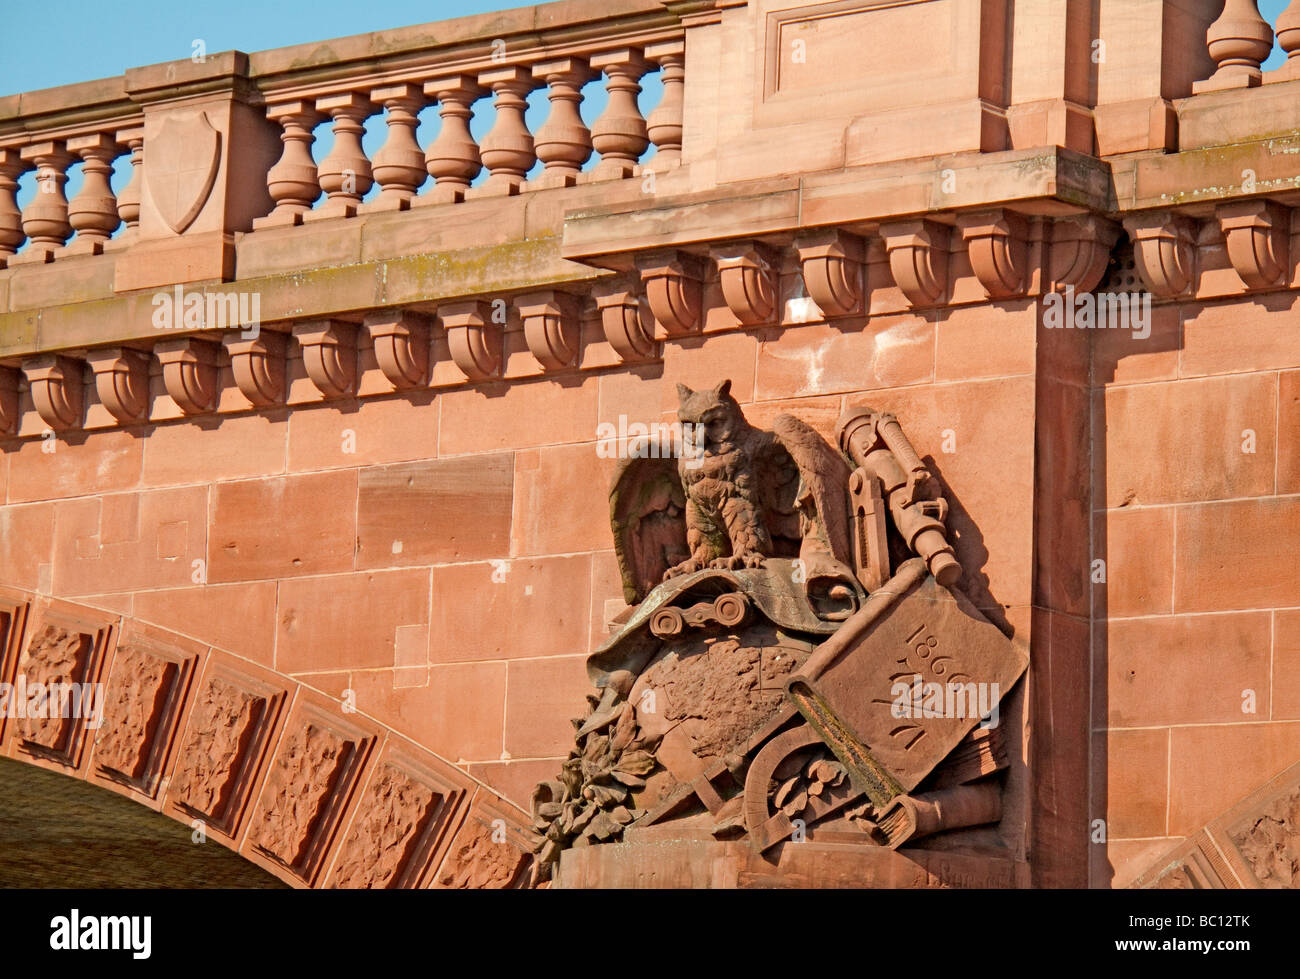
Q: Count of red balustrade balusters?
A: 14